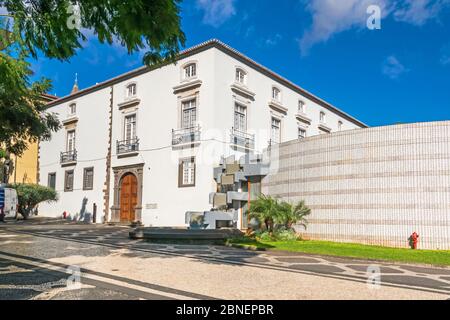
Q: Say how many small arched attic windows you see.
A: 8